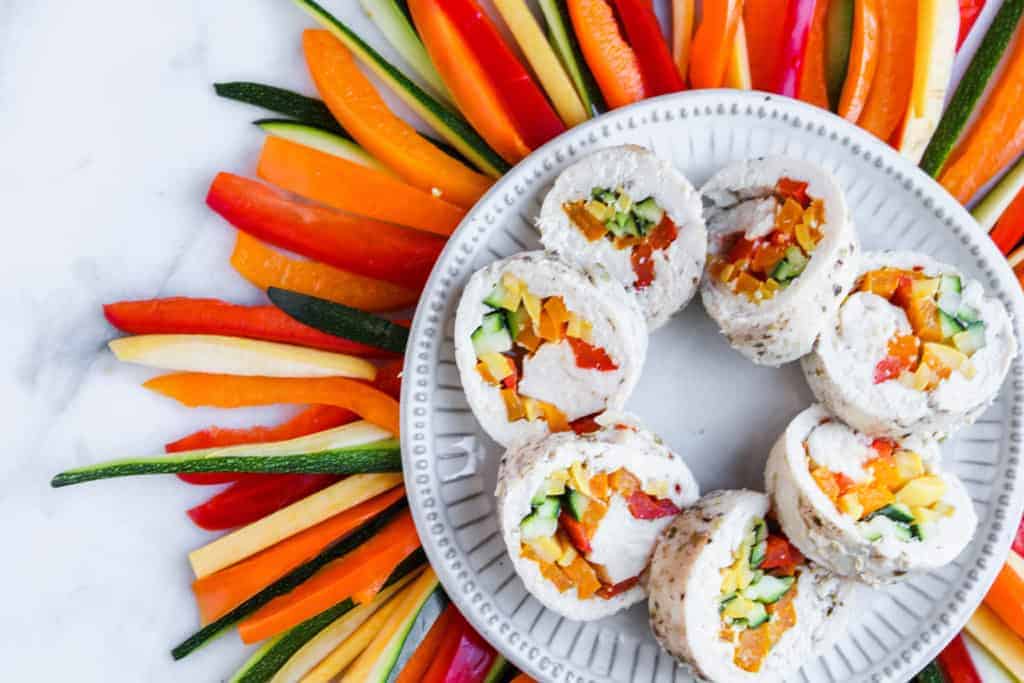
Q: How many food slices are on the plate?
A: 7